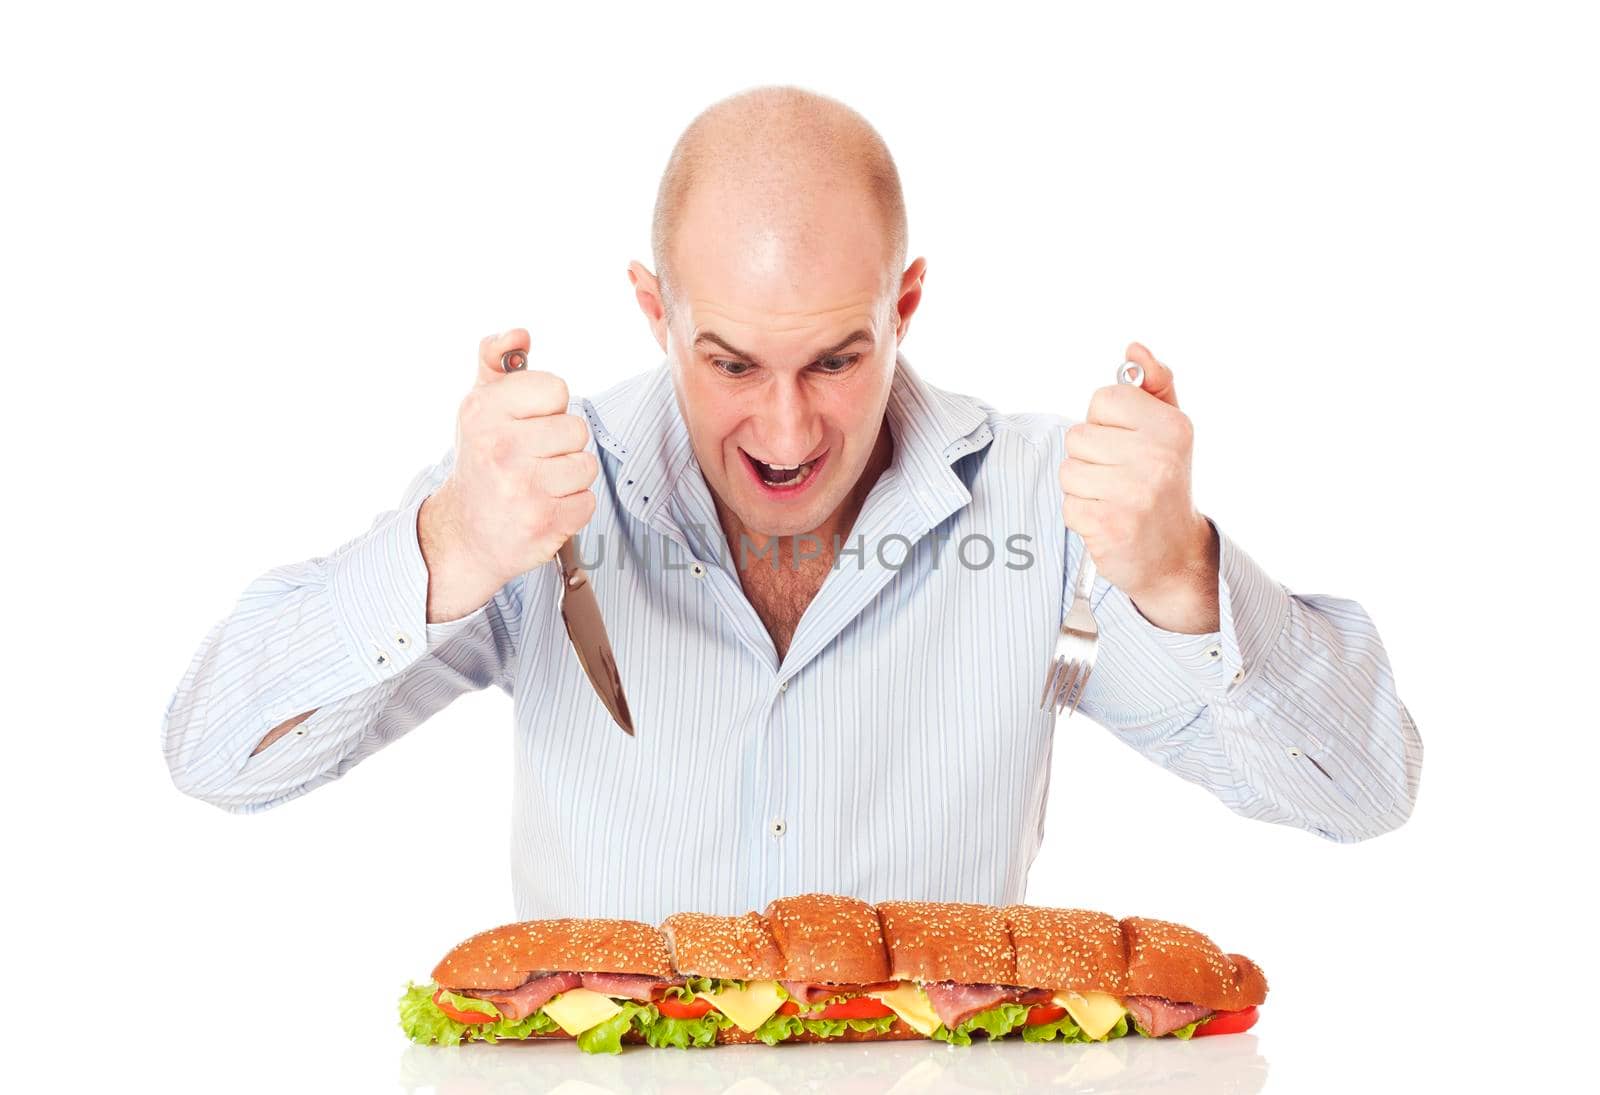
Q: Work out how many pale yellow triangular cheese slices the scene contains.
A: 4